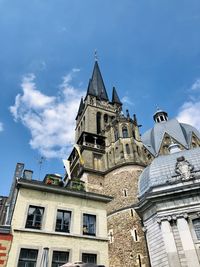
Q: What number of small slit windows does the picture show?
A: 5